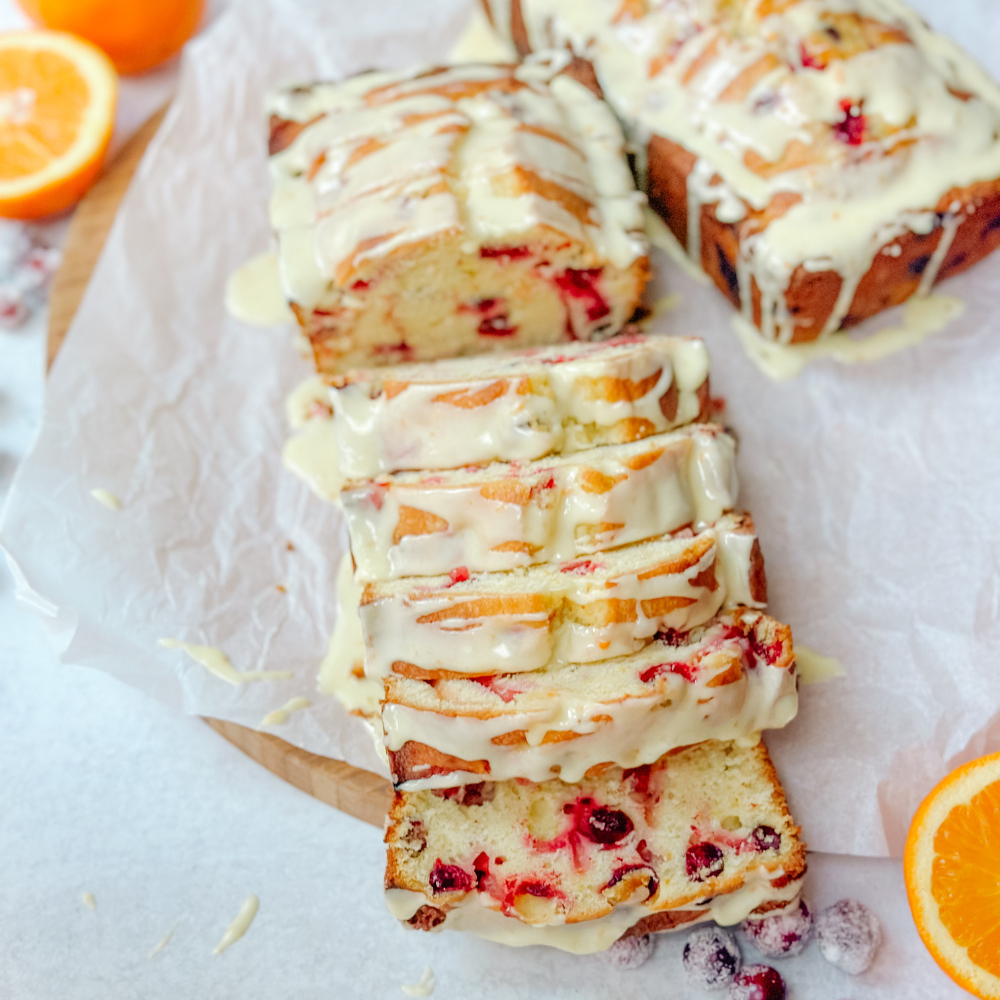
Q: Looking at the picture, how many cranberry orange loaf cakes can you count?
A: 2